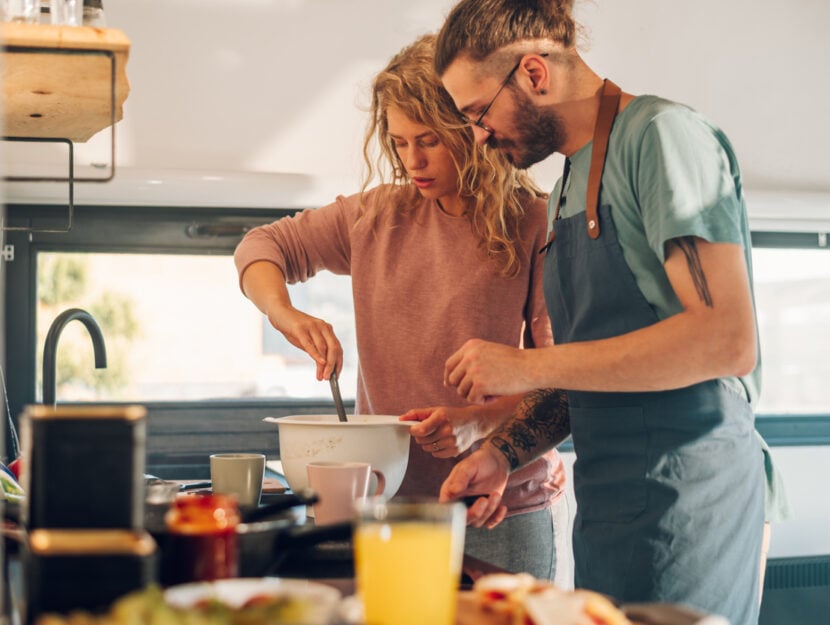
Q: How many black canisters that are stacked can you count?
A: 2